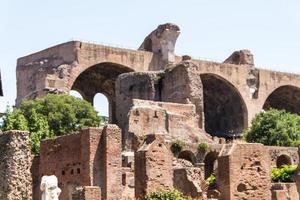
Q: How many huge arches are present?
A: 3